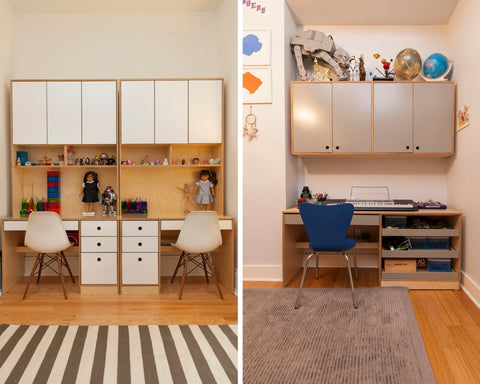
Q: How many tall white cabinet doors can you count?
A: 6